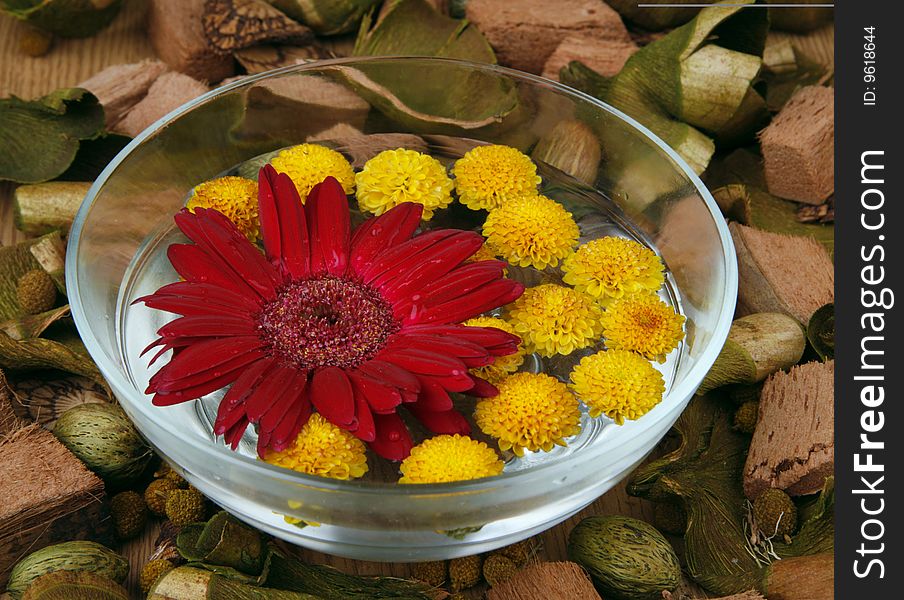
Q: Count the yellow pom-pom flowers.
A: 14